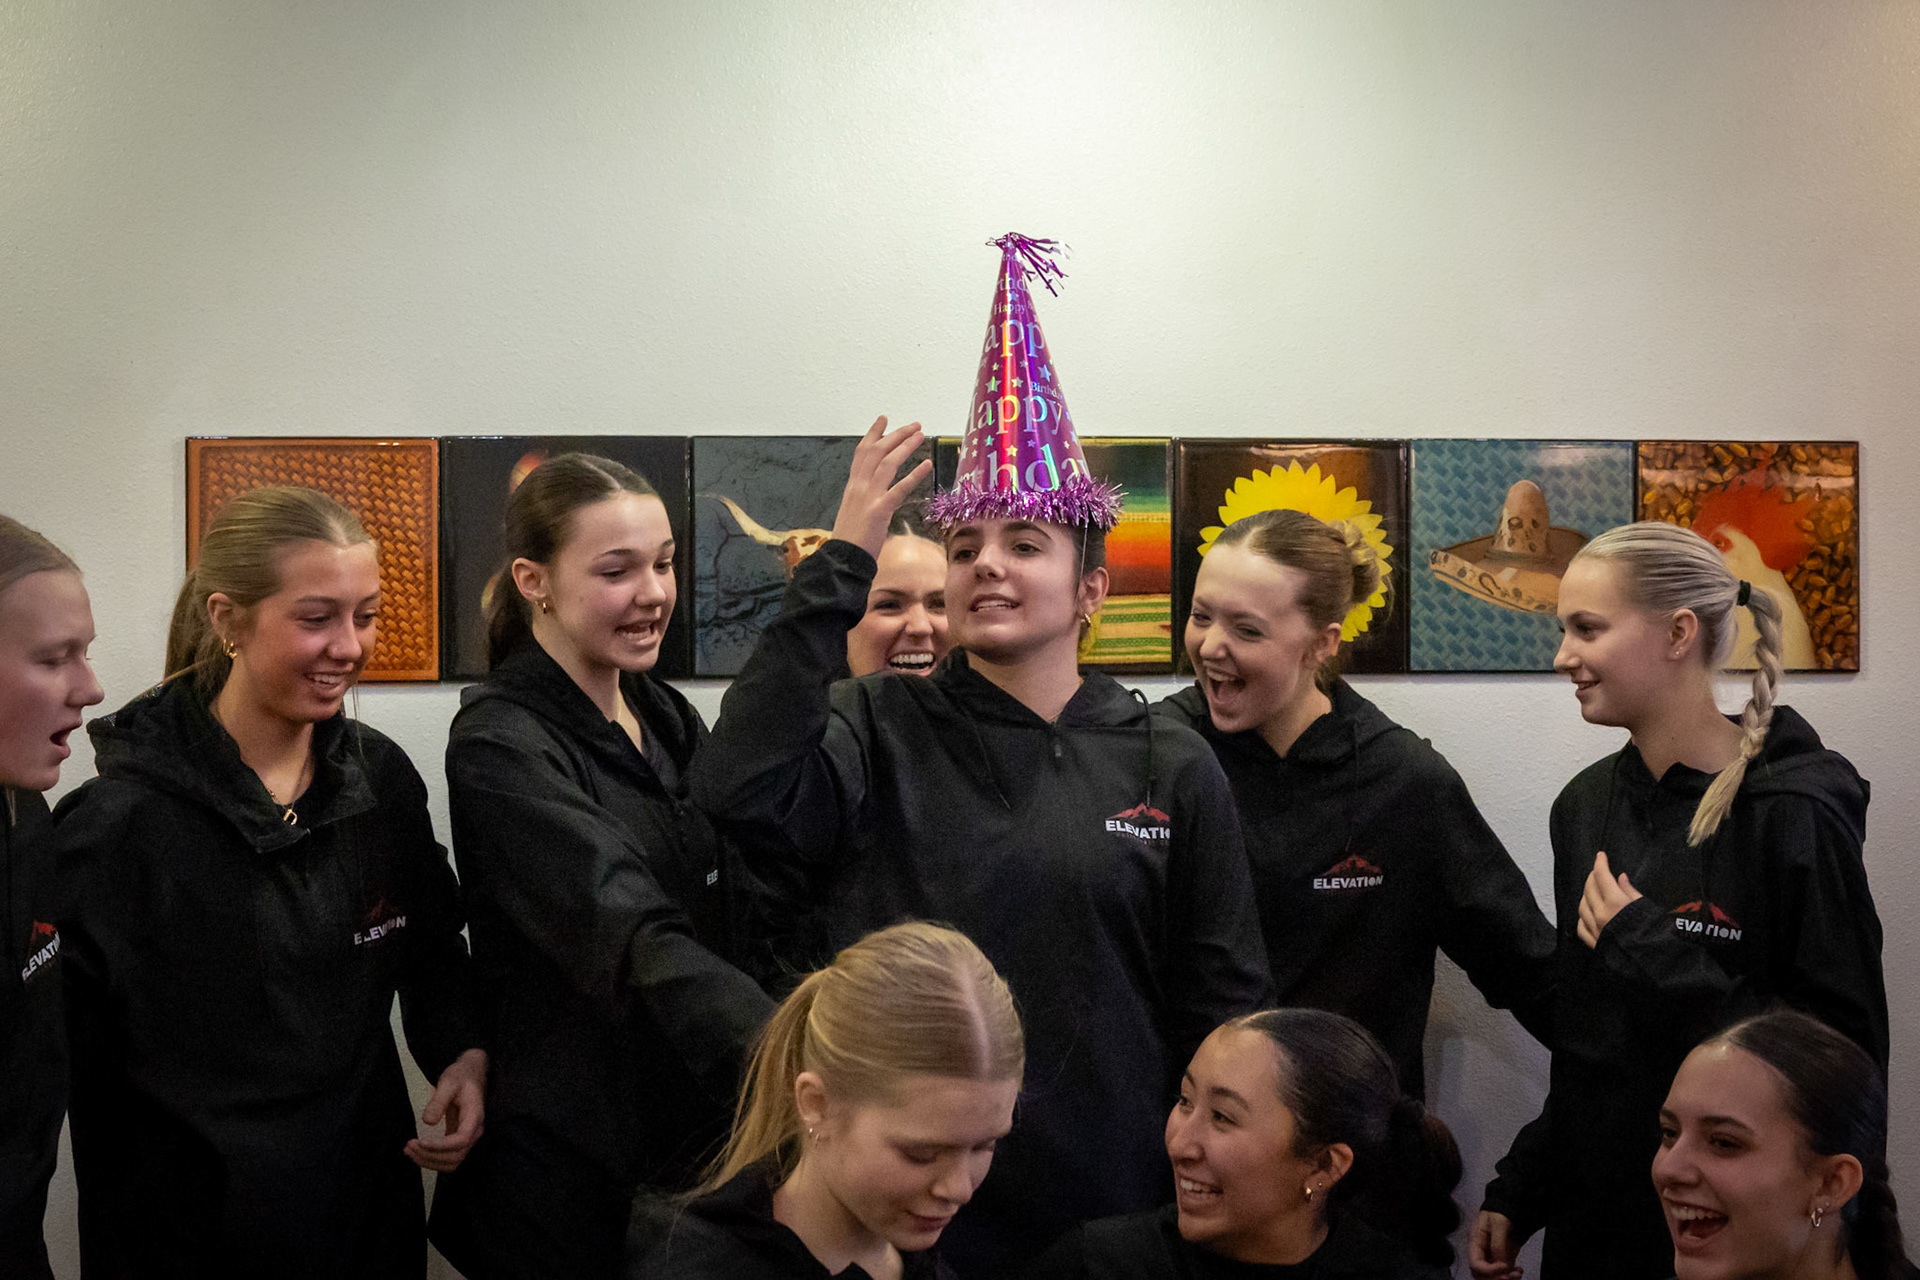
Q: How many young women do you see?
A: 10